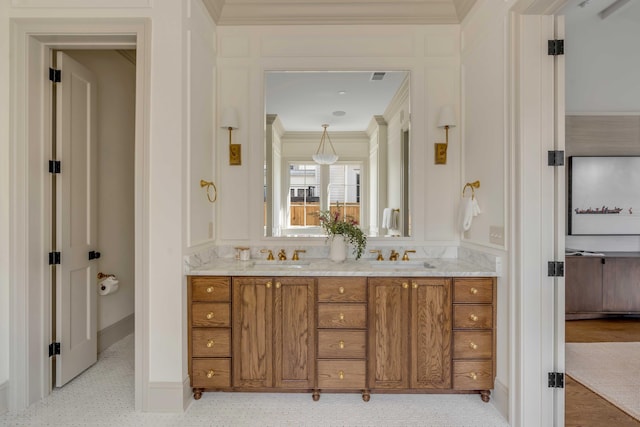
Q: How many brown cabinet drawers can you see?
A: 12